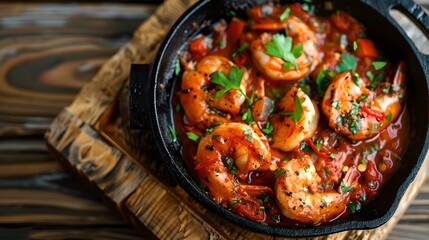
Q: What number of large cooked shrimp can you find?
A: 6